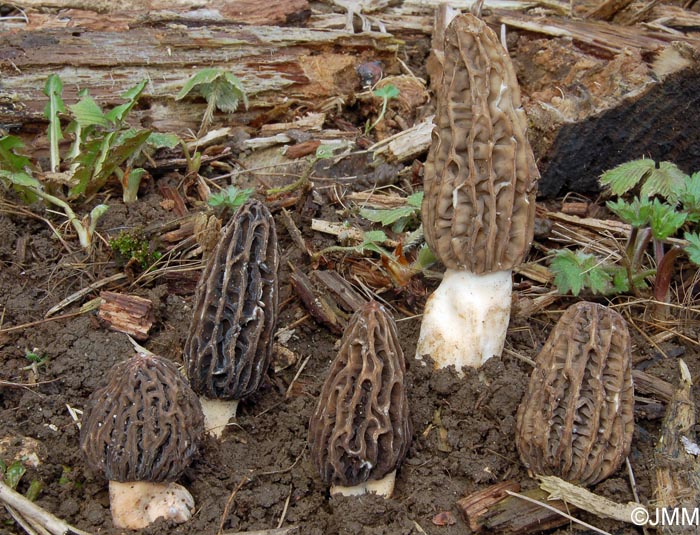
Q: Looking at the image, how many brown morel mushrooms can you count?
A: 5